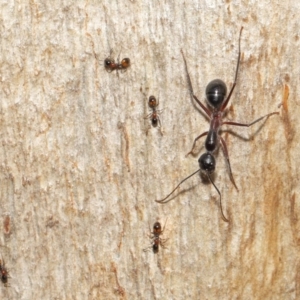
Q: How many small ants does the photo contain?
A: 4